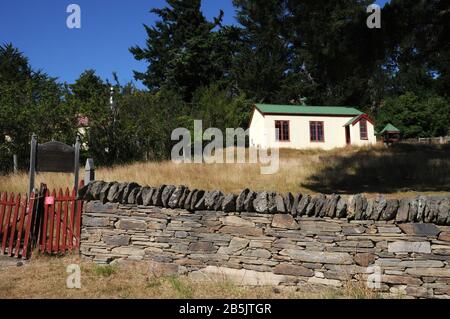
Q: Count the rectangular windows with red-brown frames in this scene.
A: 3